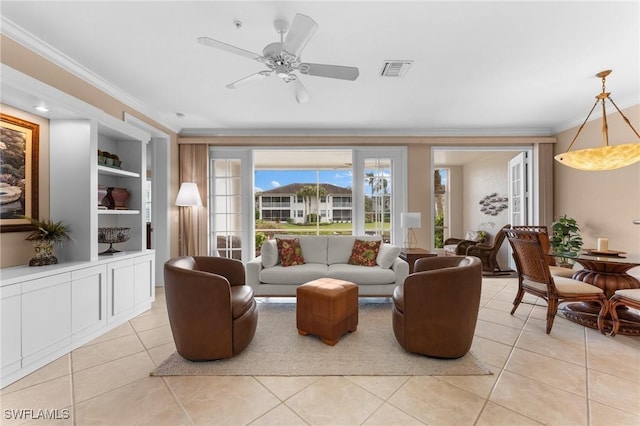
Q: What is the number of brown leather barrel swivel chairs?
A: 2